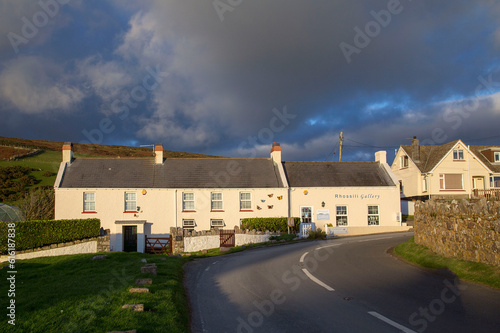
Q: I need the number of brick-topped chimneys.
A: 3